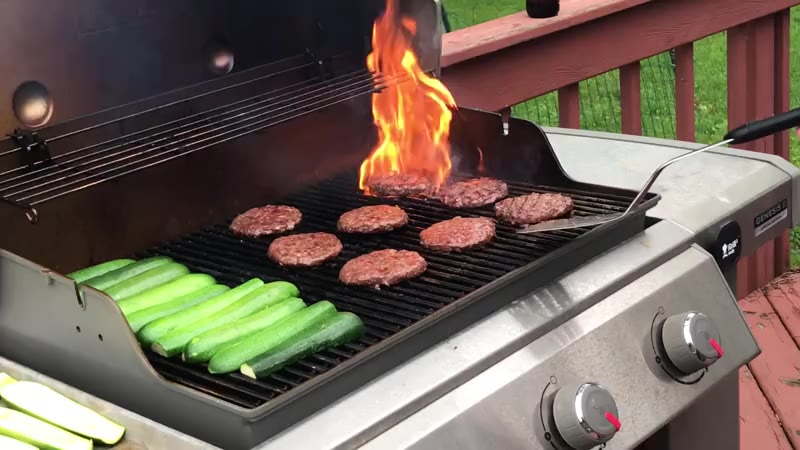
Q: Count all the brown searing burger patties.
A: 8